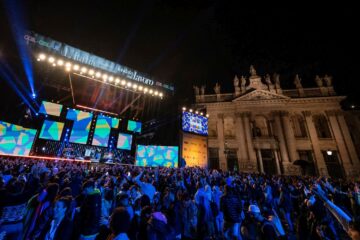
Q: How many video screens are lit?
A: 9